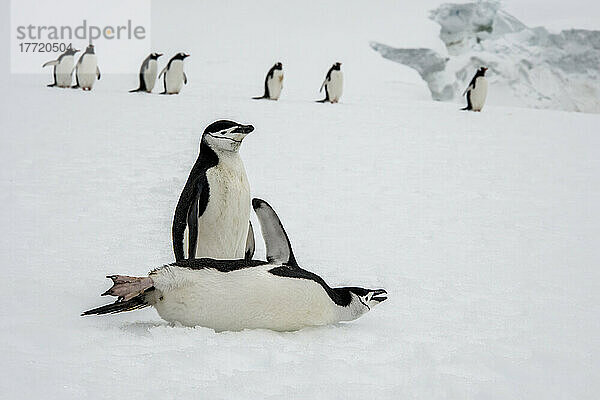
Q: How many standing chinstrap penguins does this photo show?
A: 1